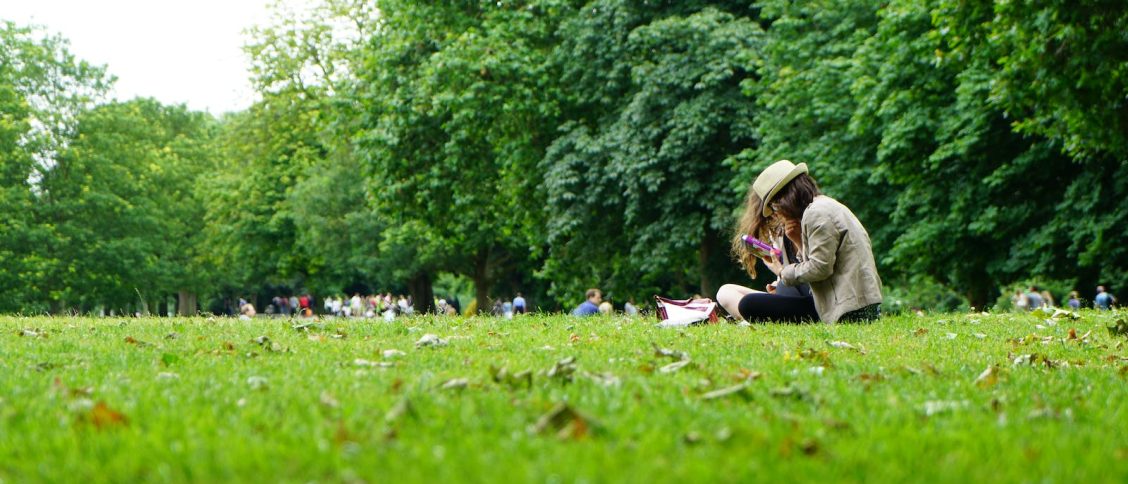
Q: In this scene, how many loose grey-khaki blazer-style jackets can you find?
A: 1